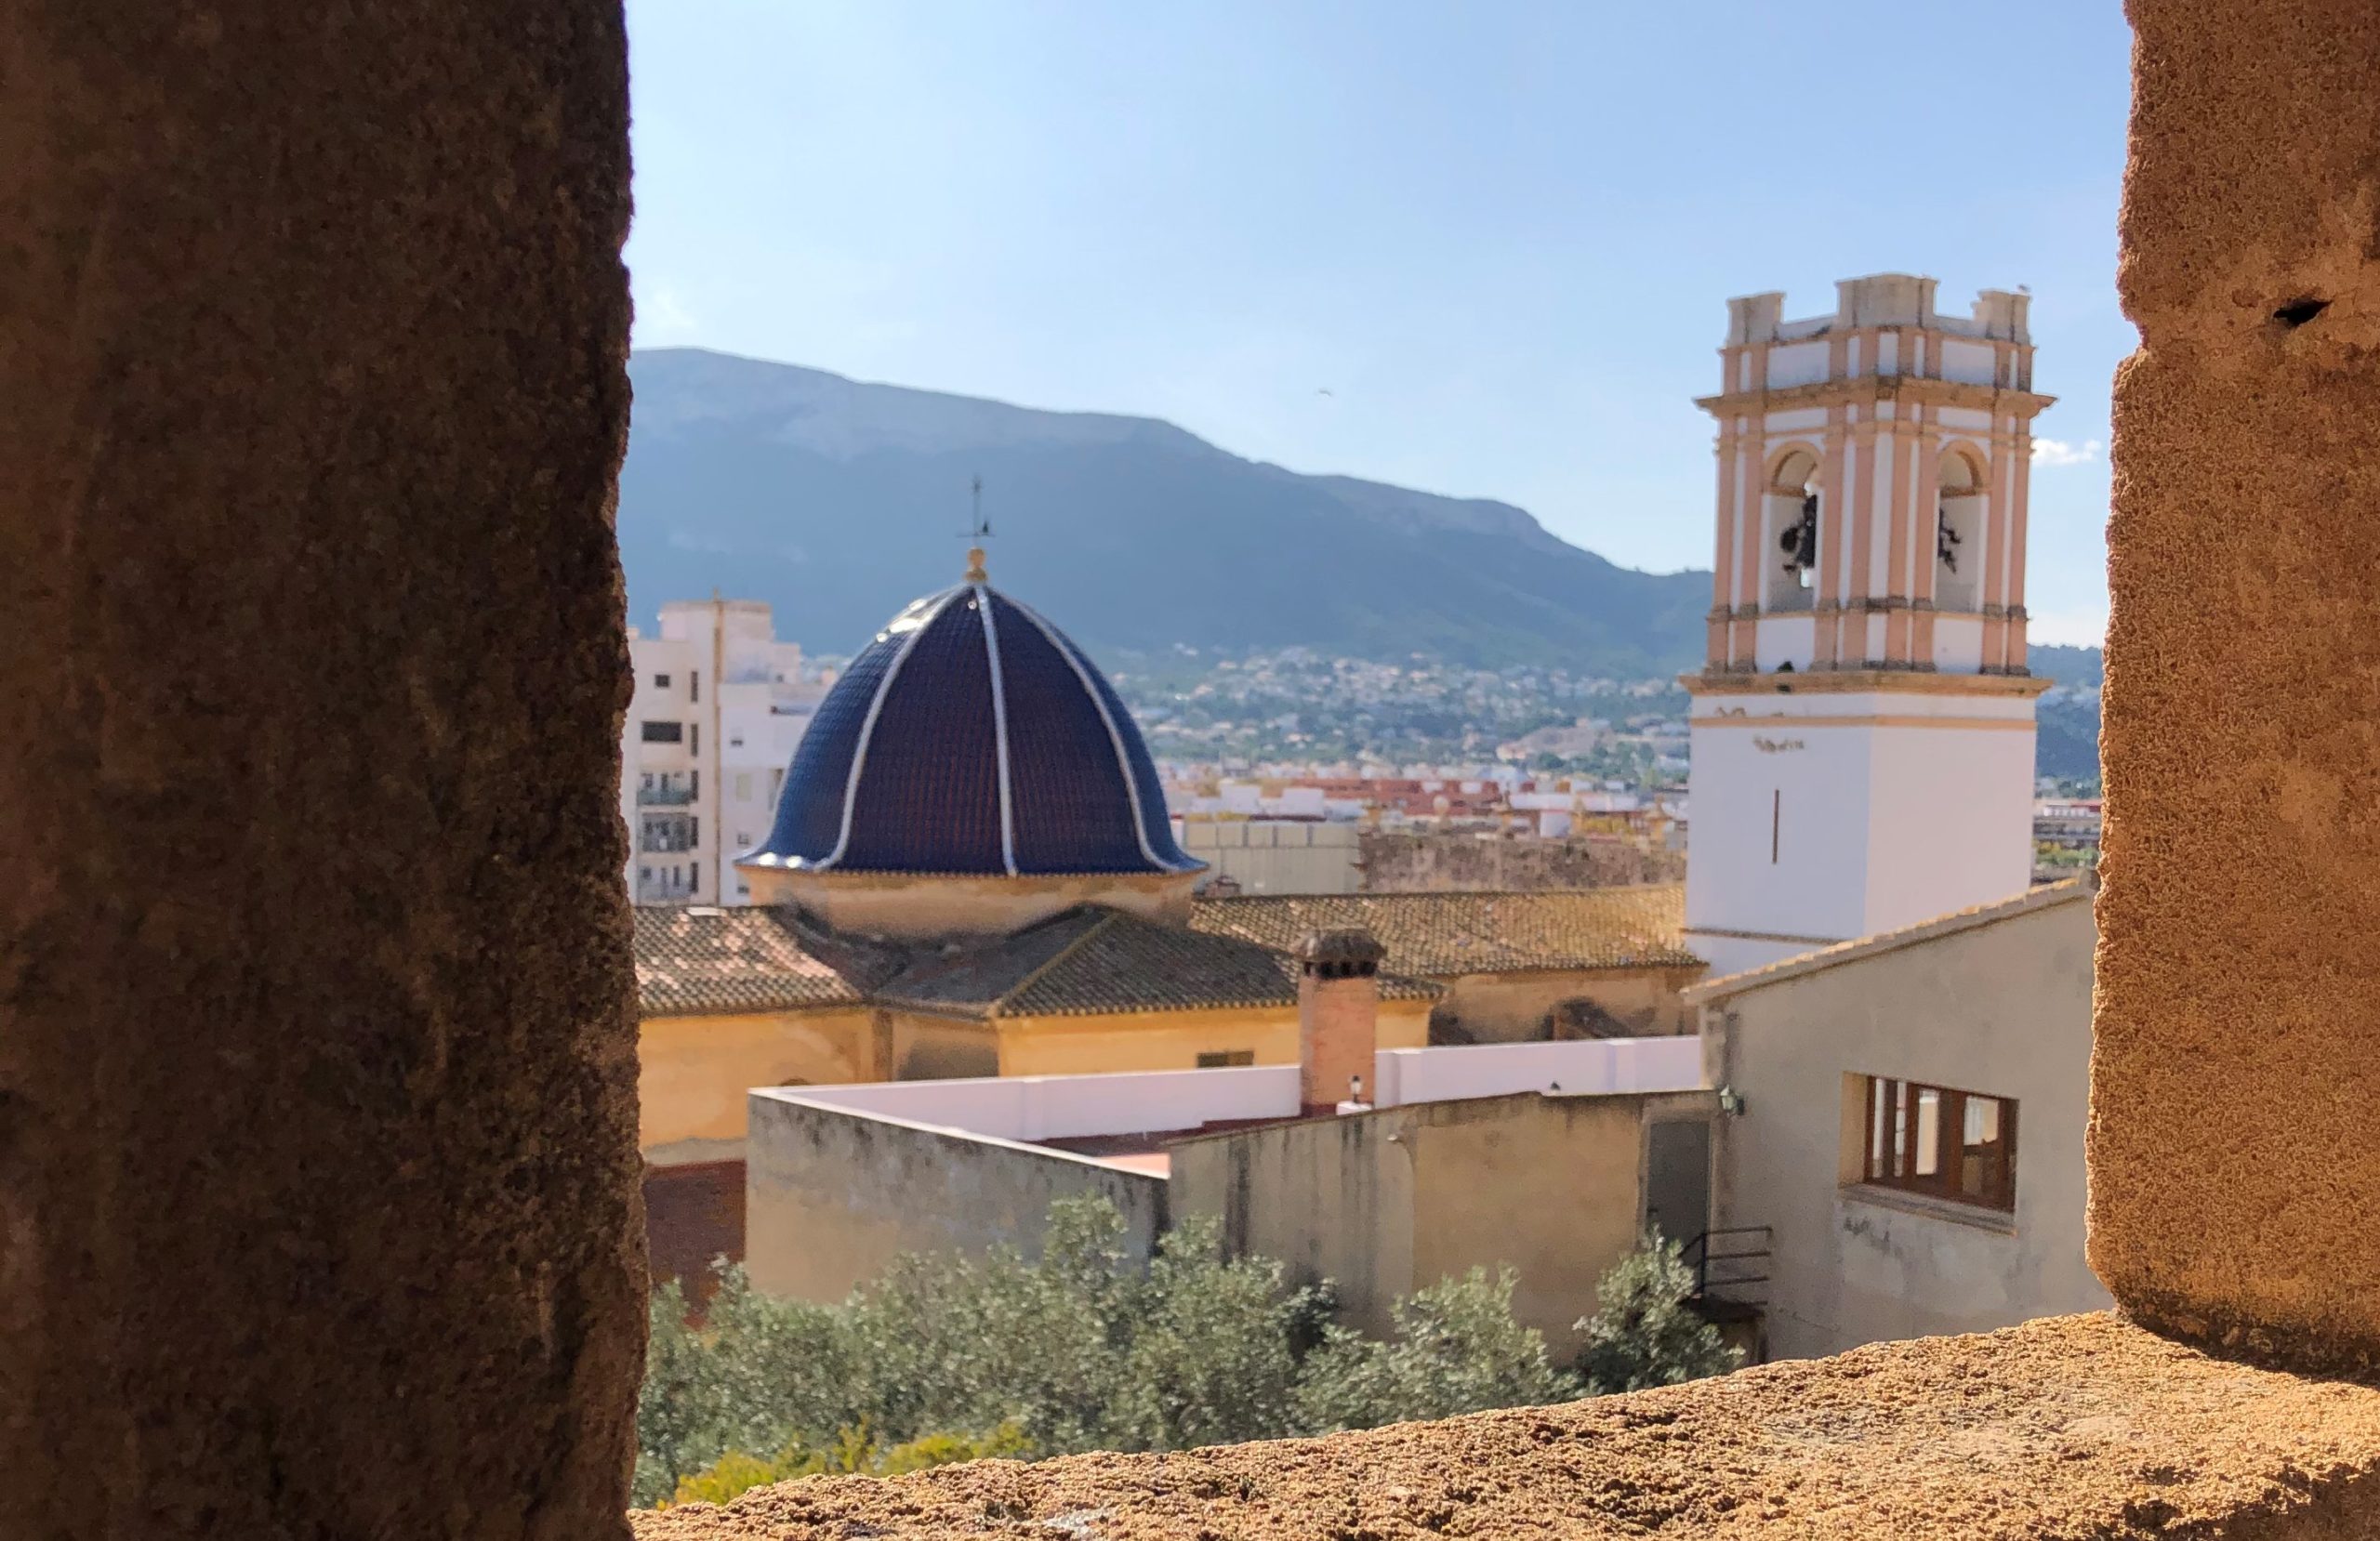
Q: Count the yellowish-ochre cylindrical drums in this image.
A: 1